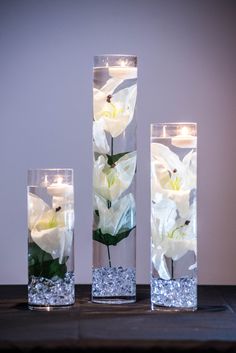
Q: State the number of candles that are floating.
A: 3